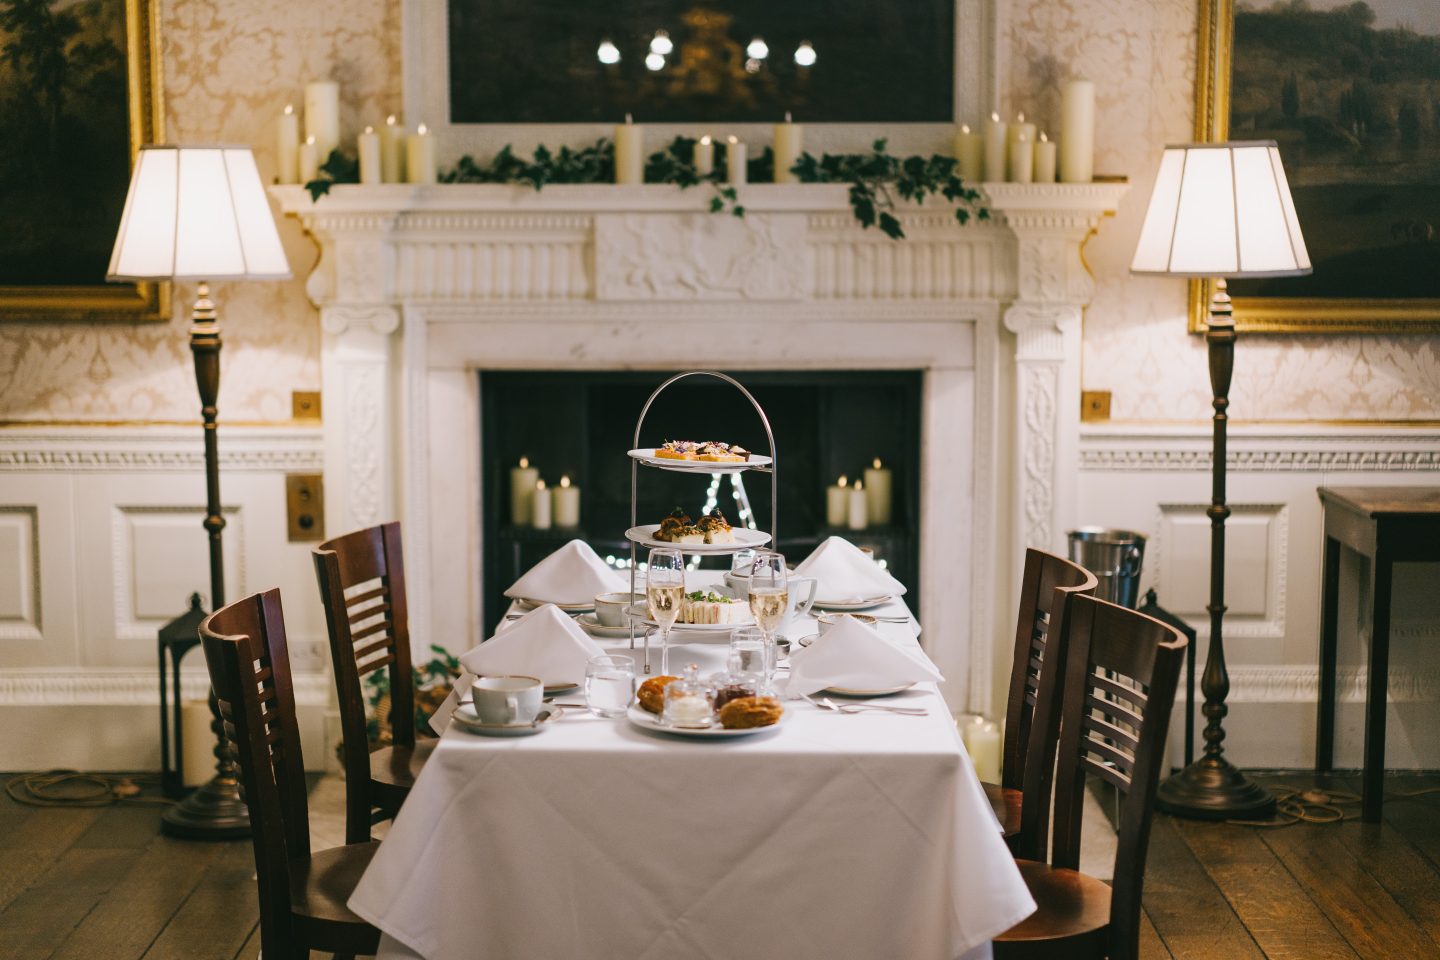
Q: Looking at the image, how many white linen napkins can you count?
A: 4